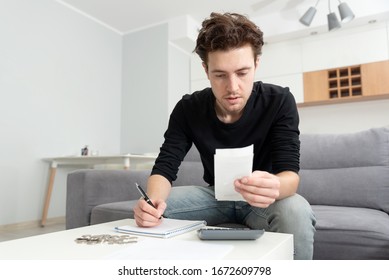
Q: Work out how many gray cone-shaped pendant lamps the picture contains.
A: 3